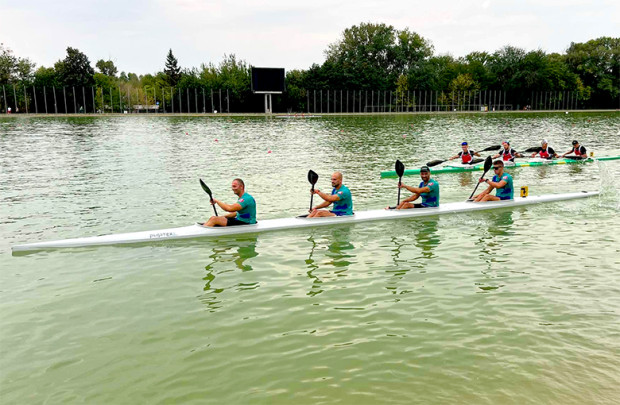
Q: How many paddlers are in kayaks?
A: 8